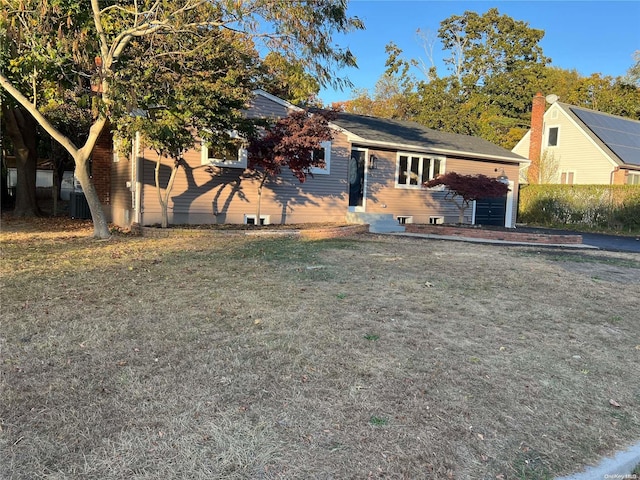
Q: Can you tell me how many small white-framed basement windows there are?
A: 3